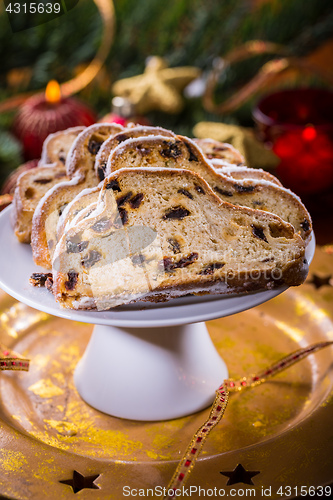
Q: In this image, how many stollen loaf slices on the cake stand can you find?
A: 5